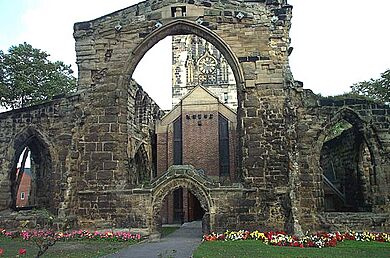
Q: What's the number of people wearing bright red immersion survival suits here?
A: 0